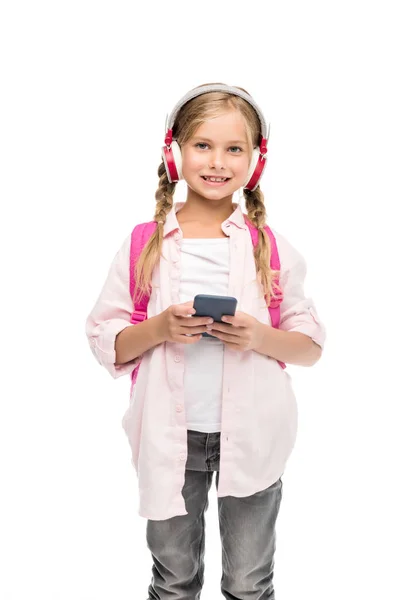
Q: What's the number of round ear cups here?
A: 2